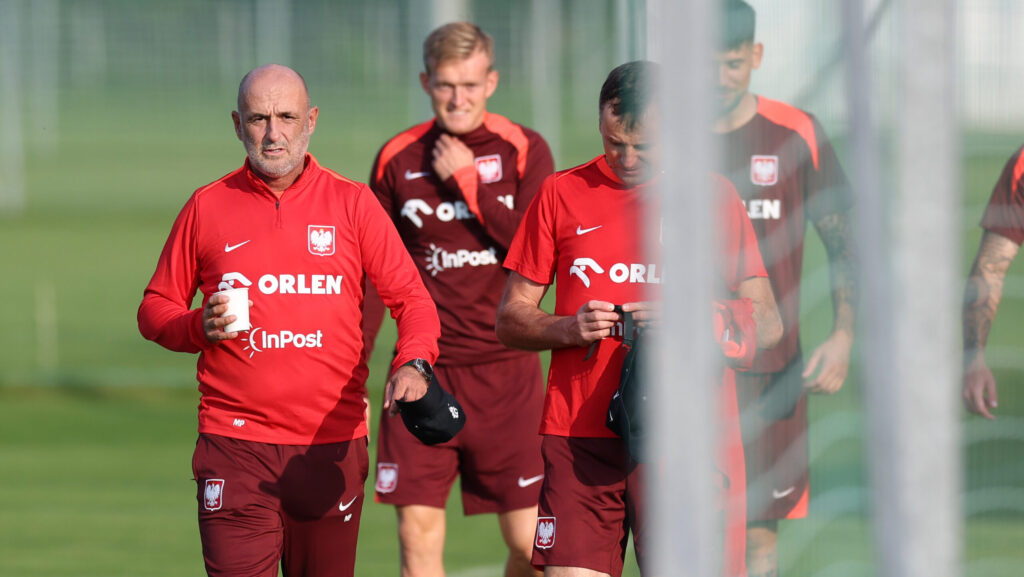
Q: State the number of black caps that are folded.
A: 1